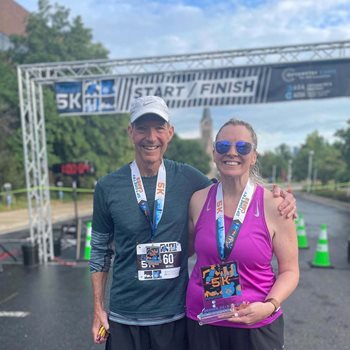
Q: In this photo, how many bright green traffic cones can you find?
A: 3